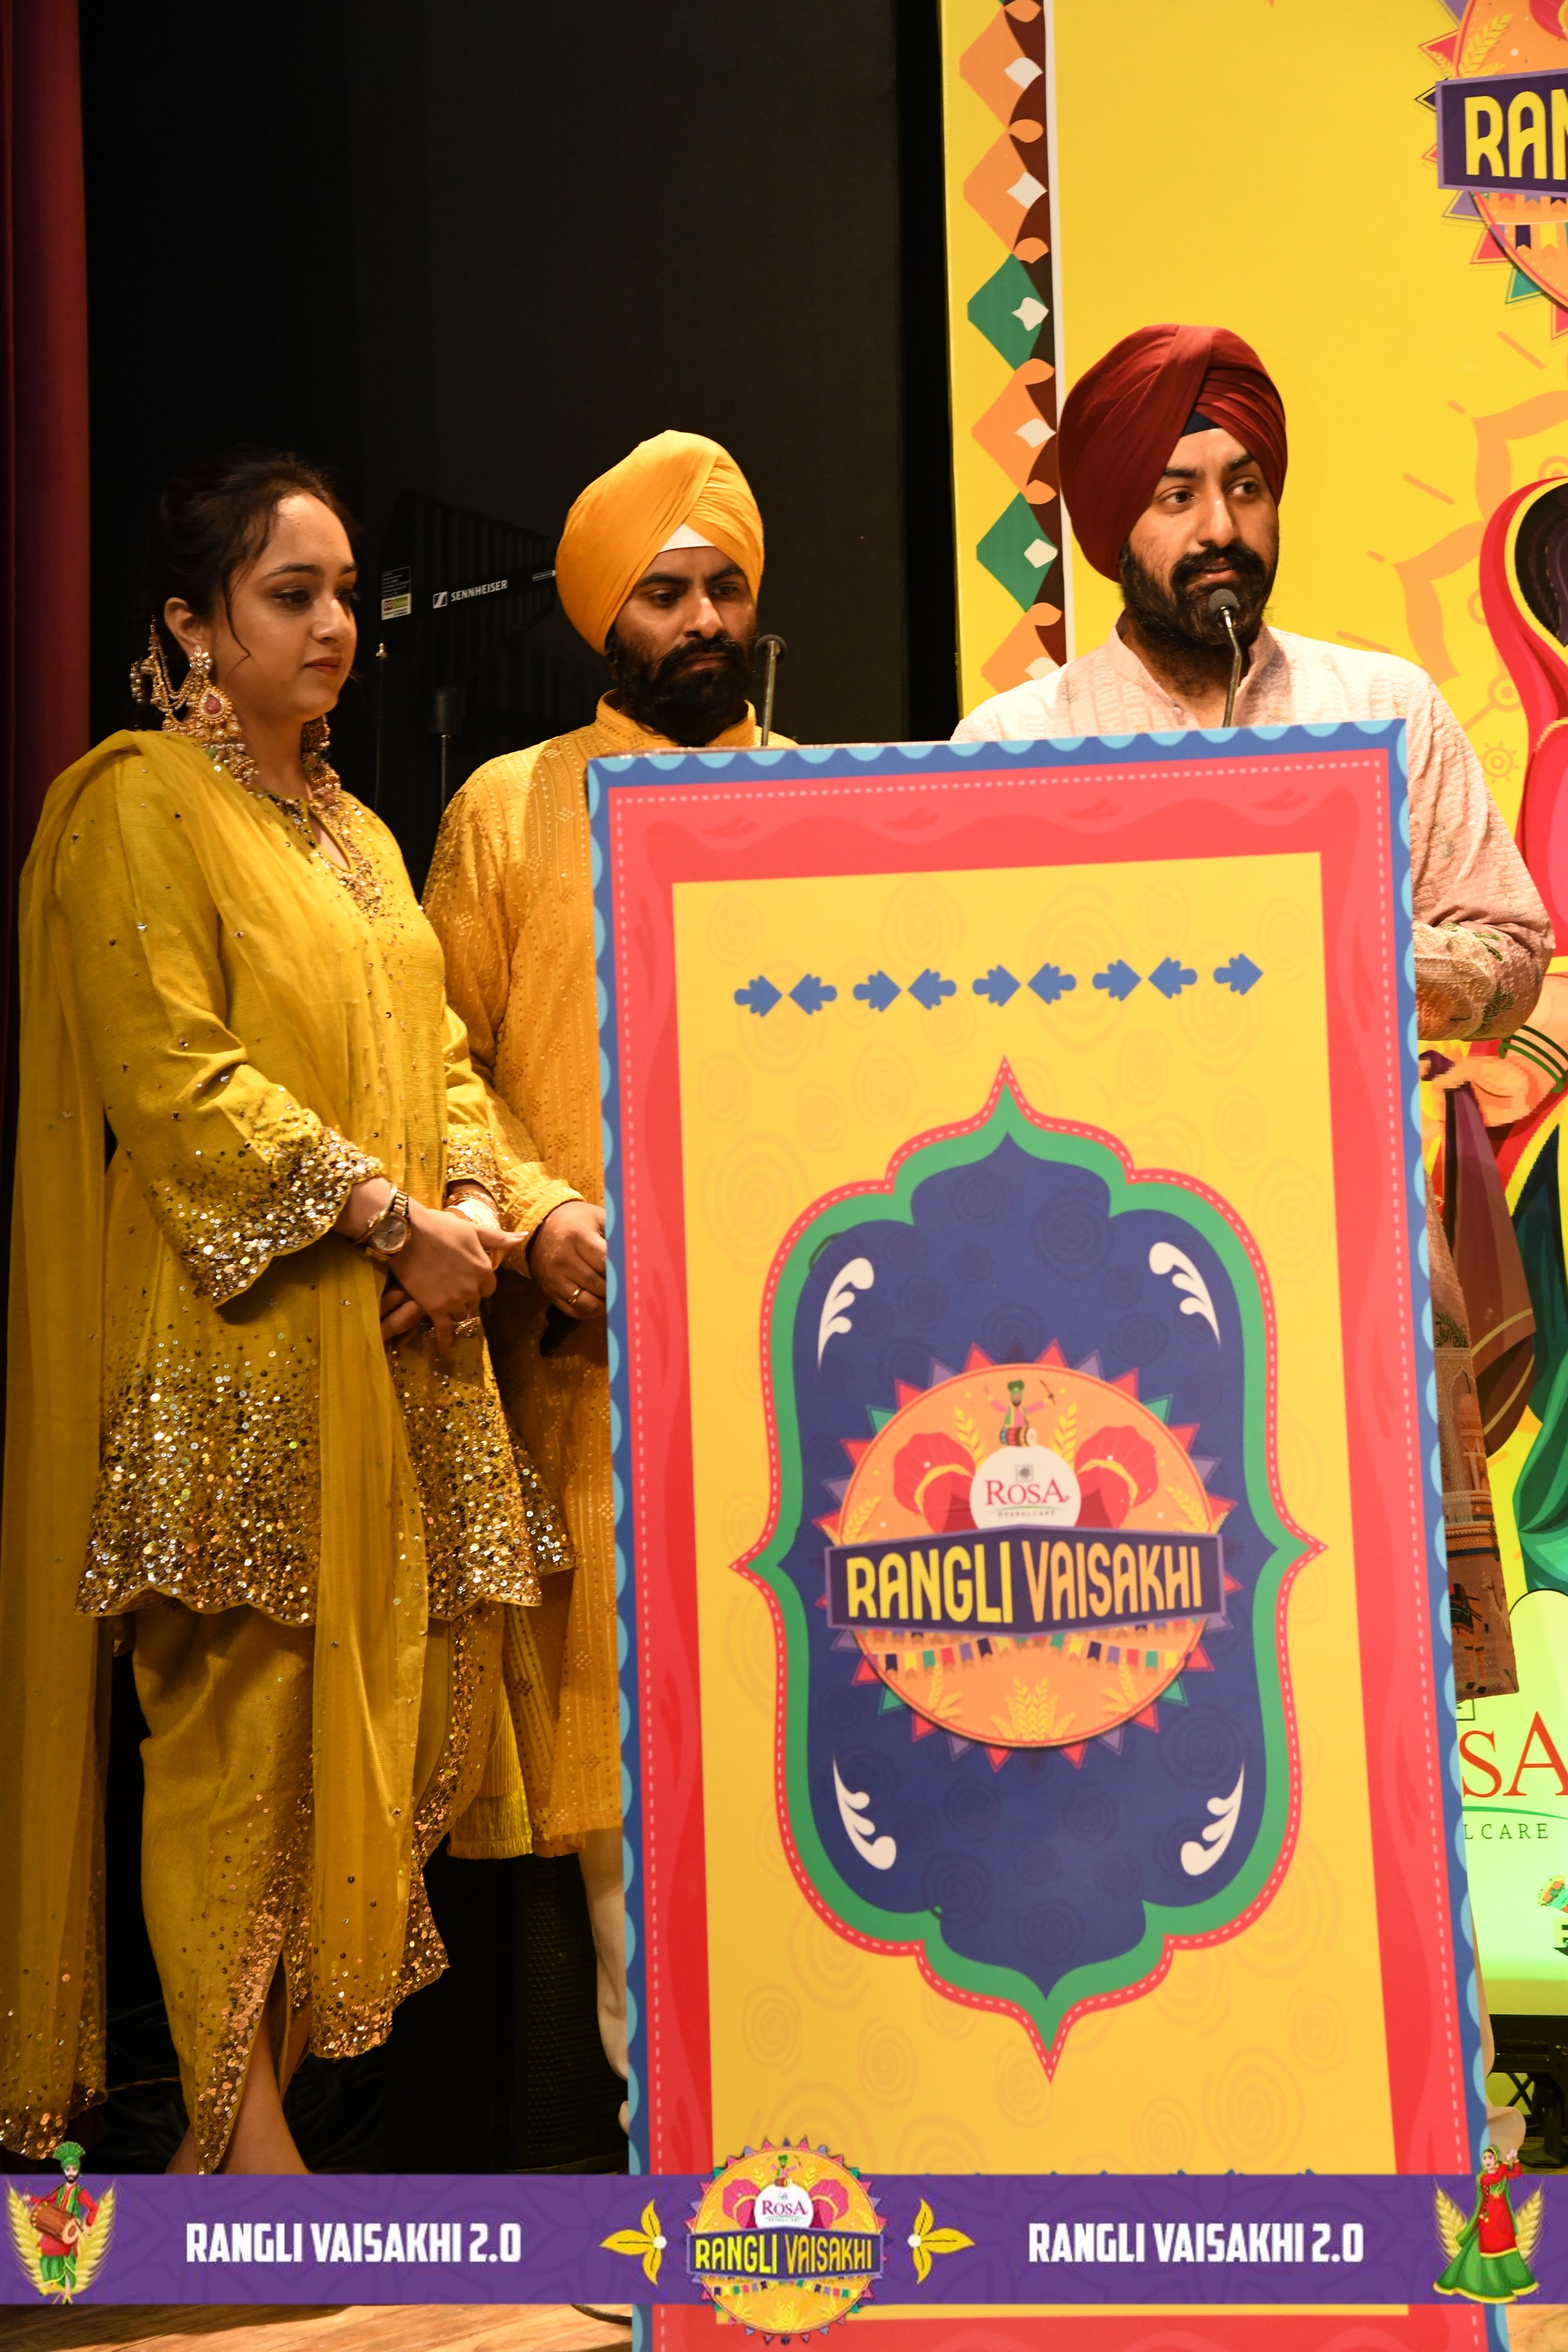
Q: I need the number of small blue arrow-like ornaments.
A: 9